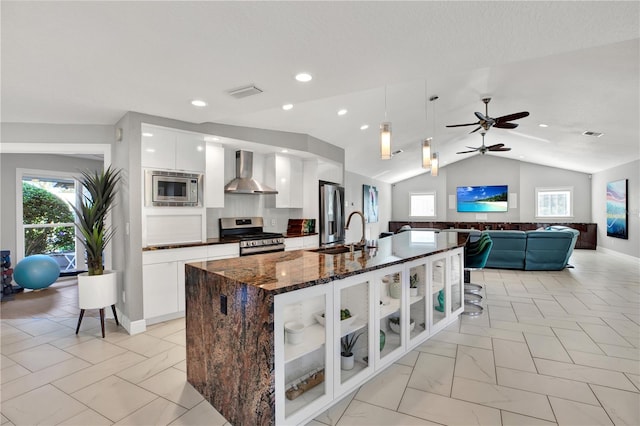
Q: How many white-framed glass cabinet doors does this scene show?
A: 6